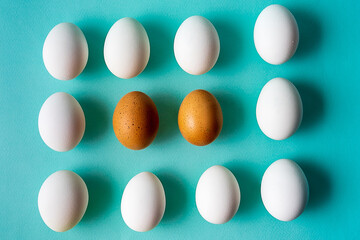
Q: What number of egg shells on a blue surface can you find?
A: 12